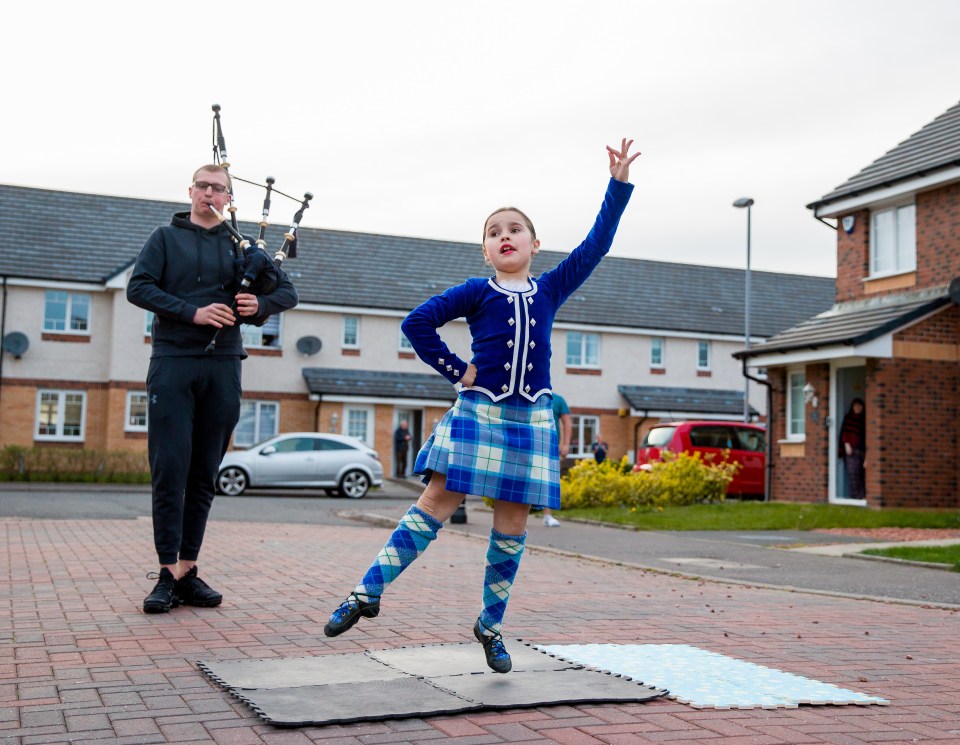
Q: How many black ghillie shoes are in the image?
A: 2